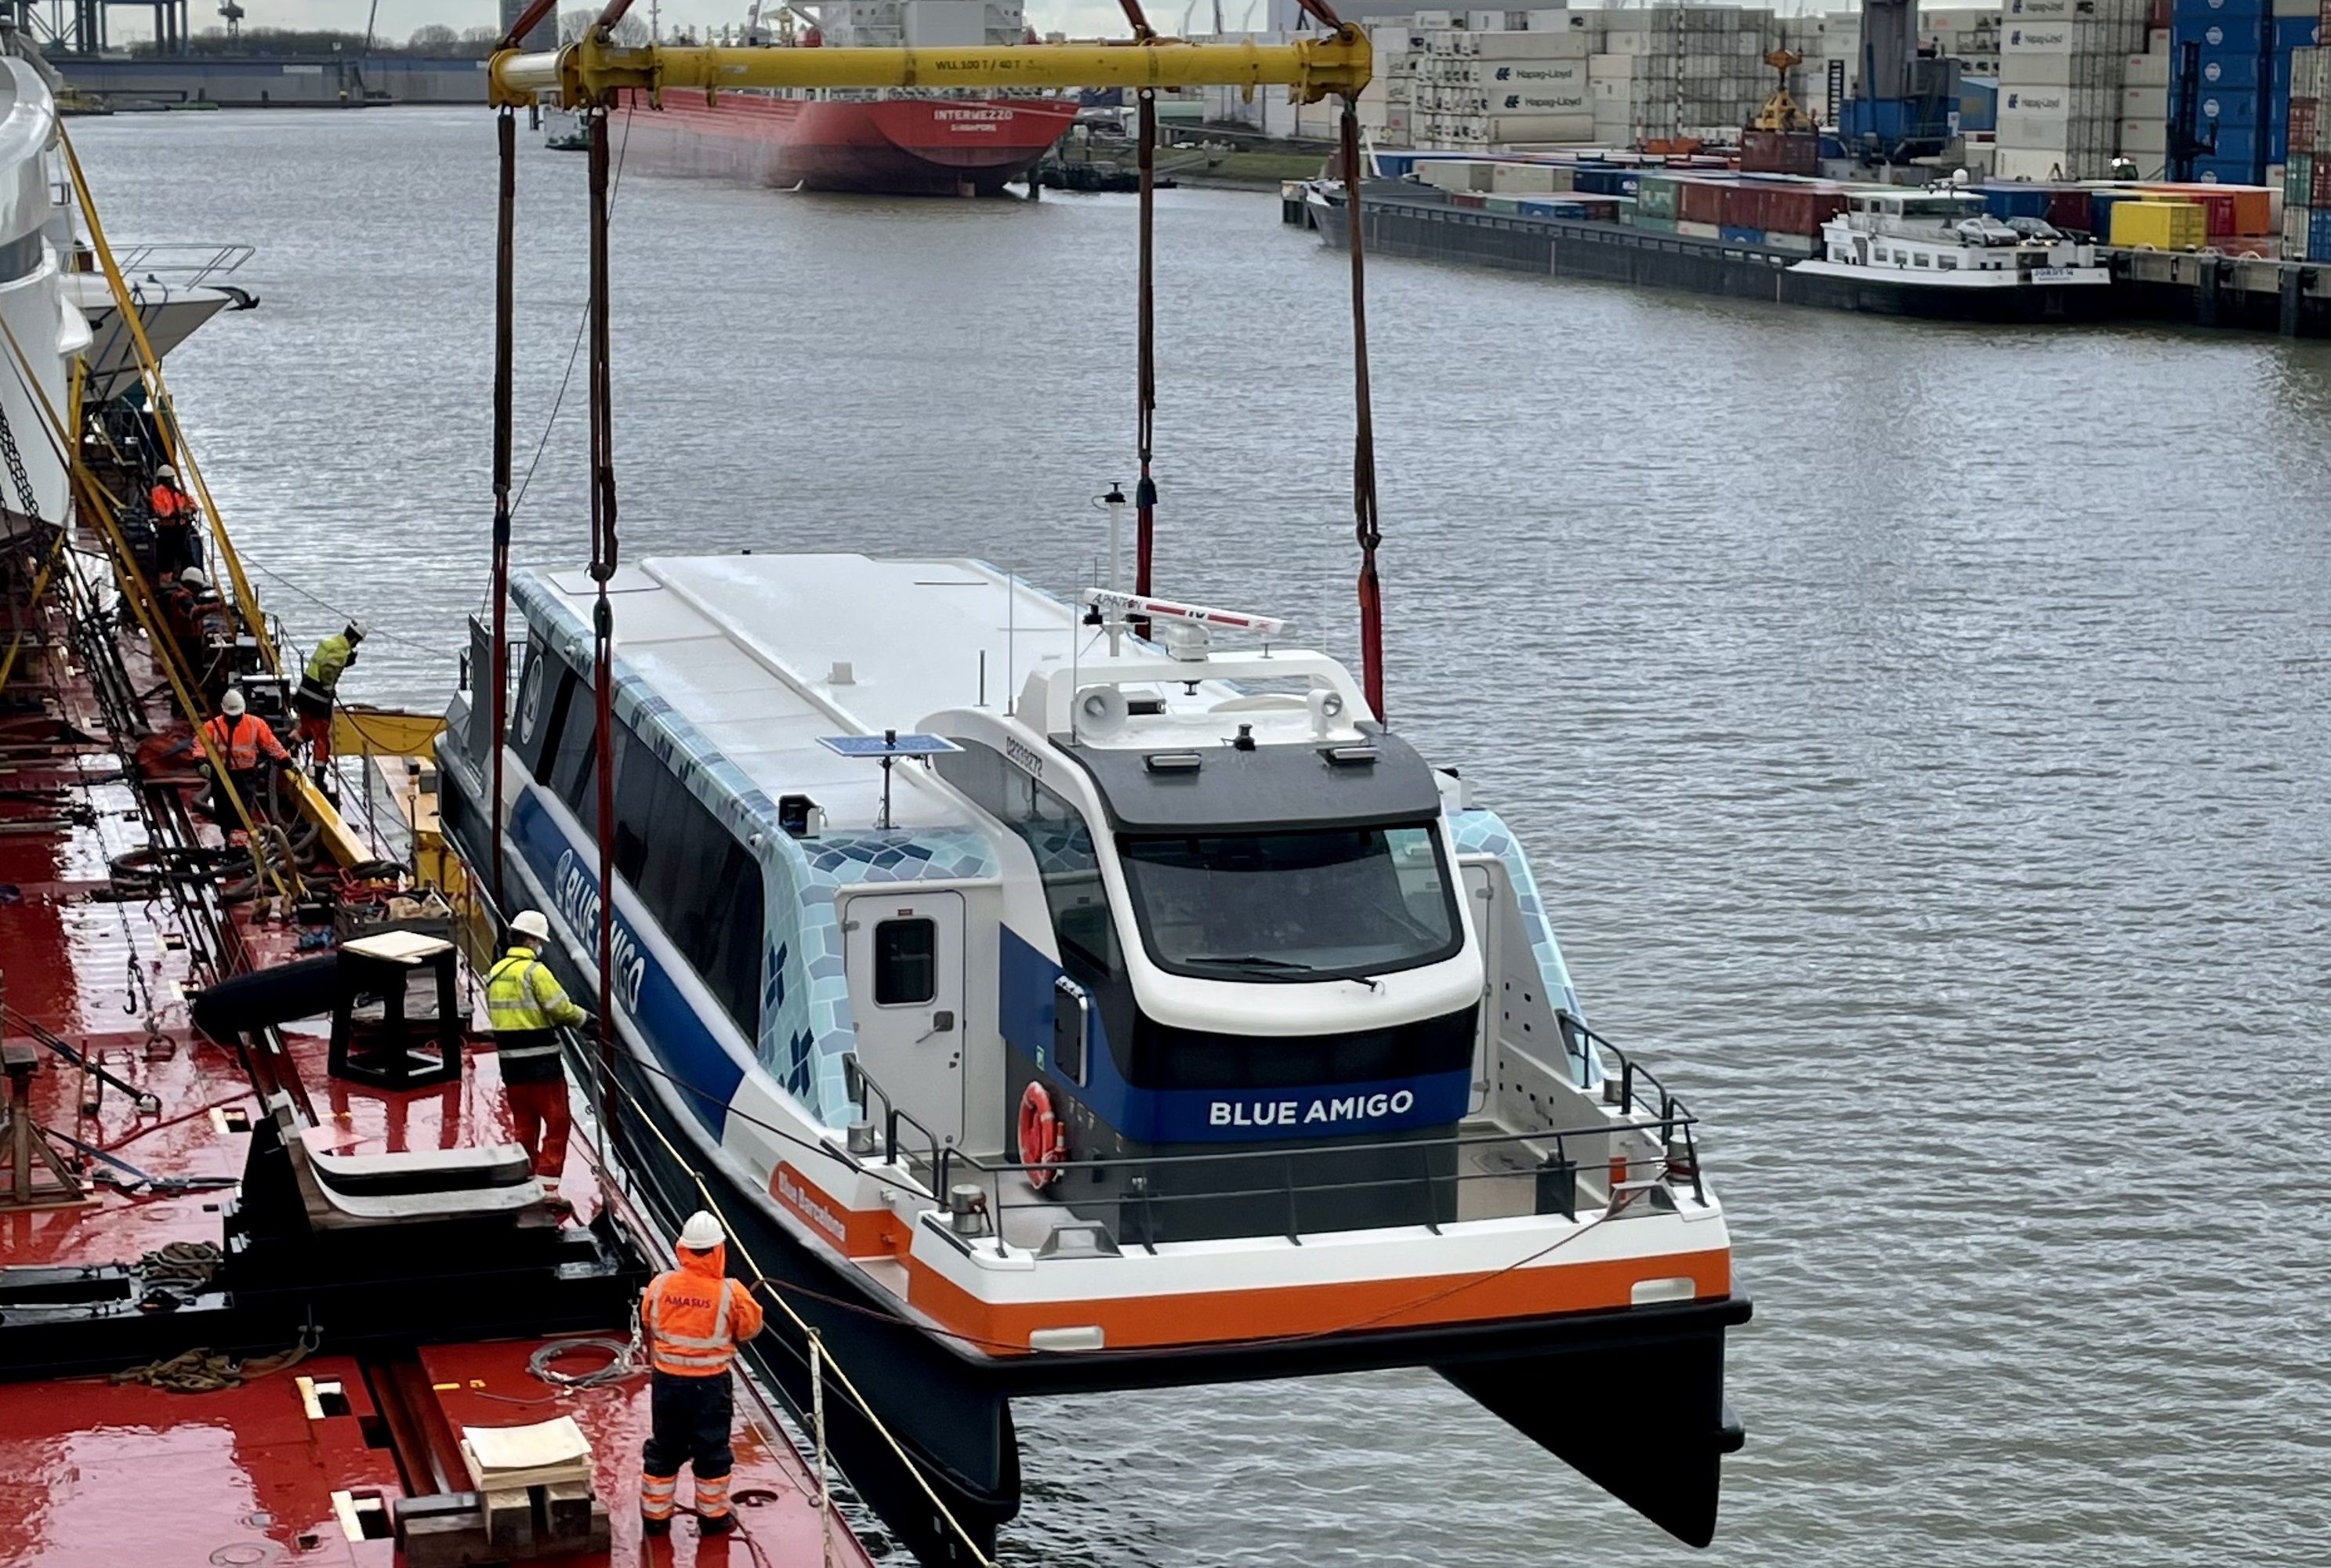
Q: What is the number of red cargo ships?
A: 1